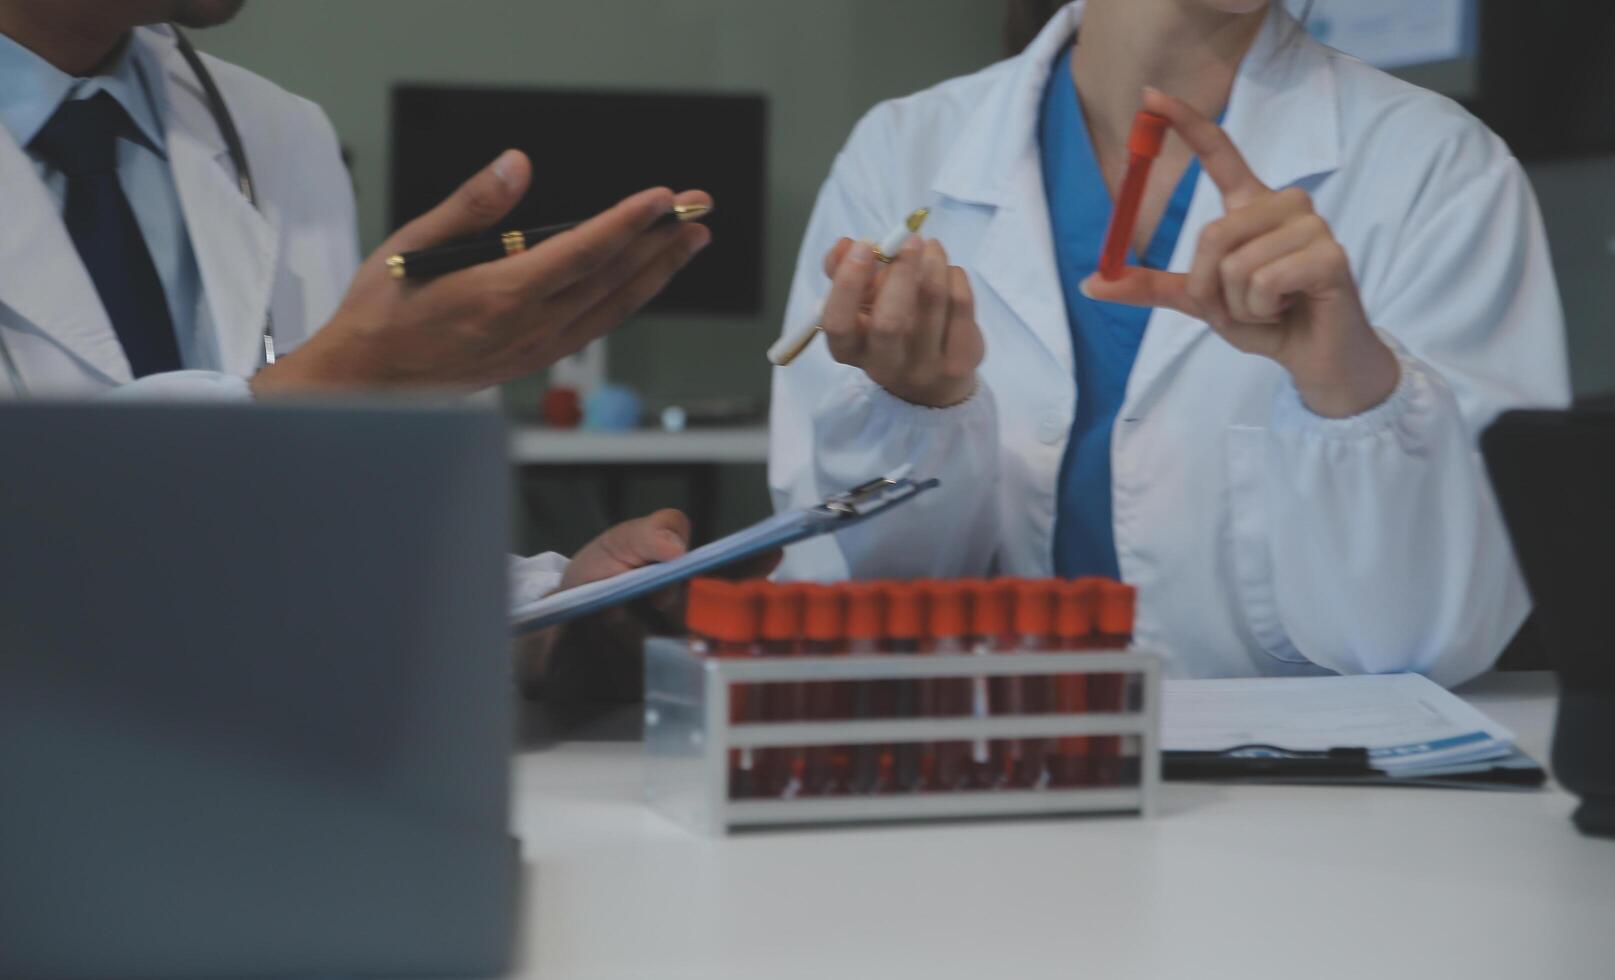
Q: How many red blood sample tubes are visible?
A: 11